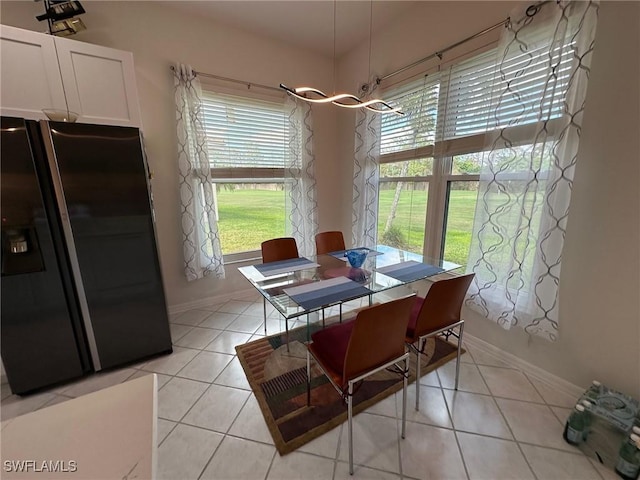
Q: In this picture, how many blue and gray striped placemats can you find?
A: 4